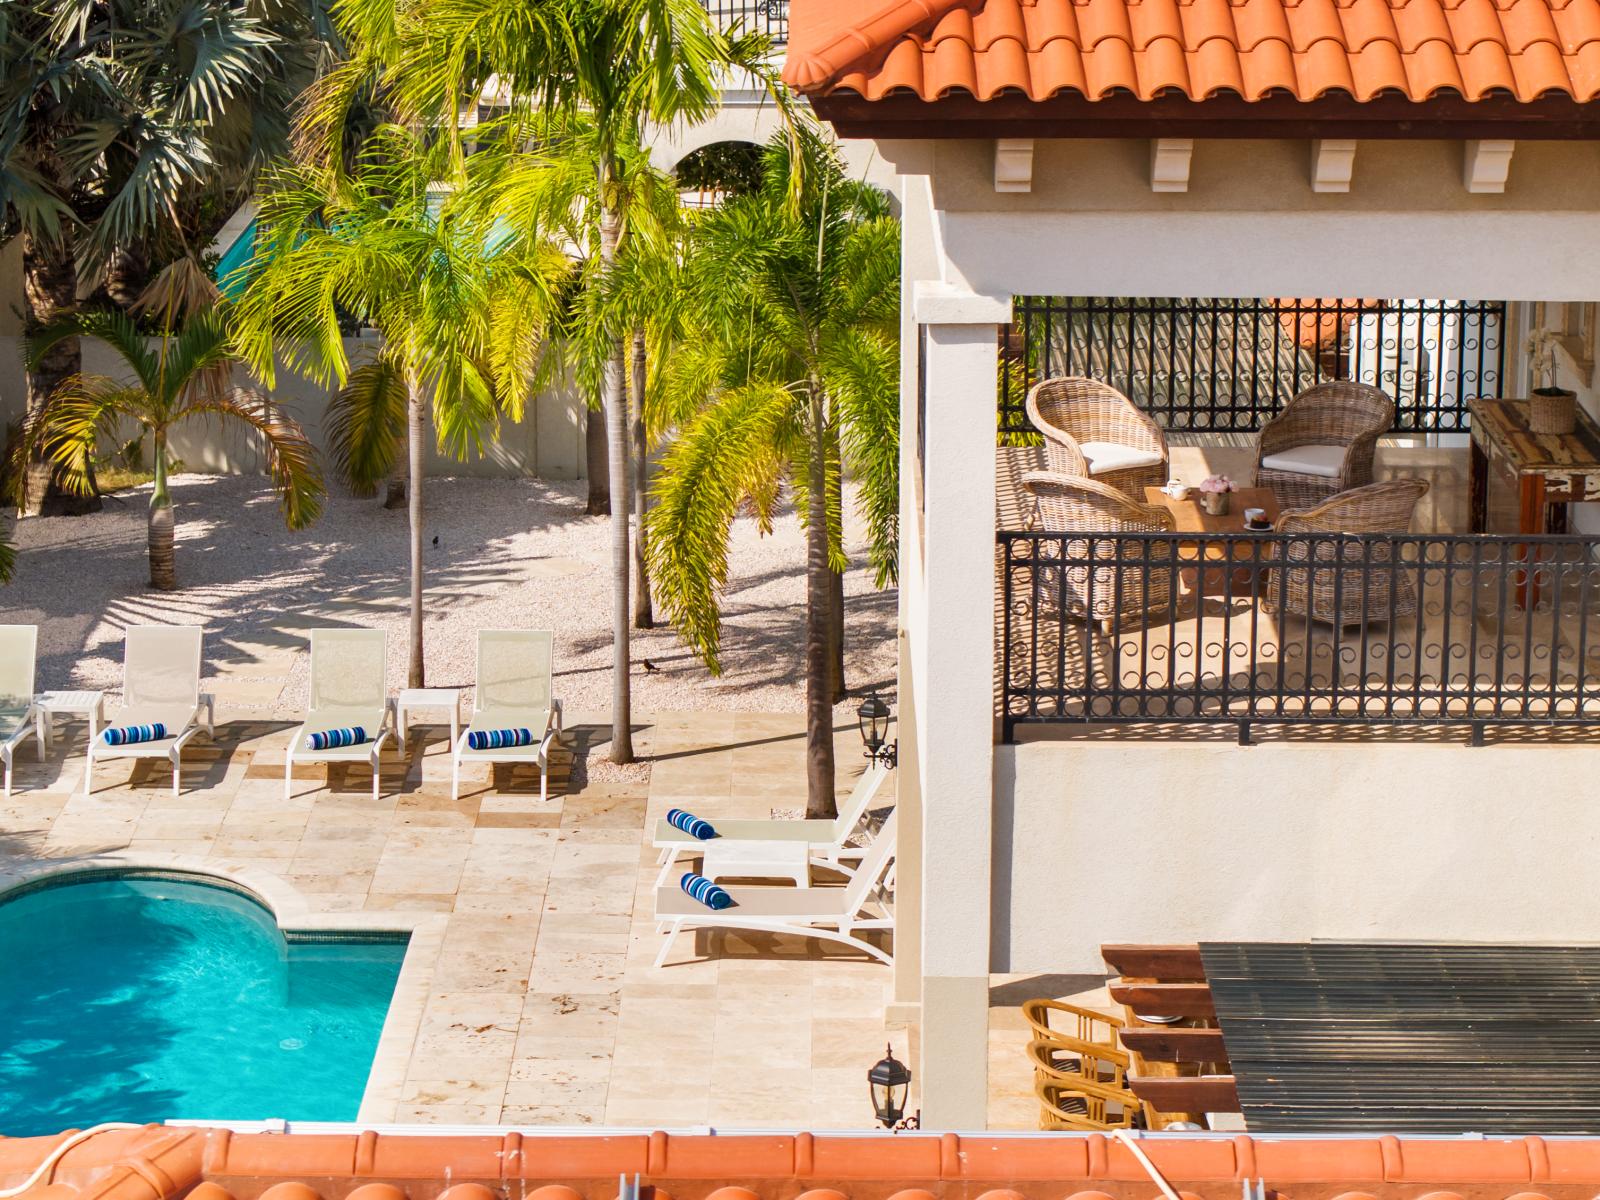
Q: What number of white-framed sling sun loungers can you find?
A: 6